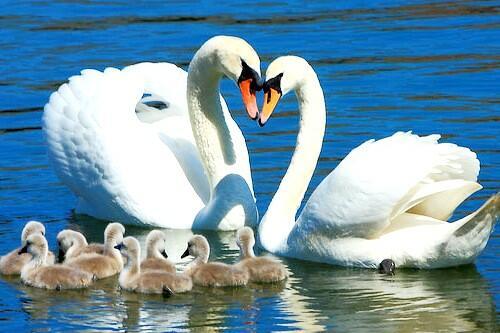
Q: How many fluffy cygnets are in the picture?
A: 8